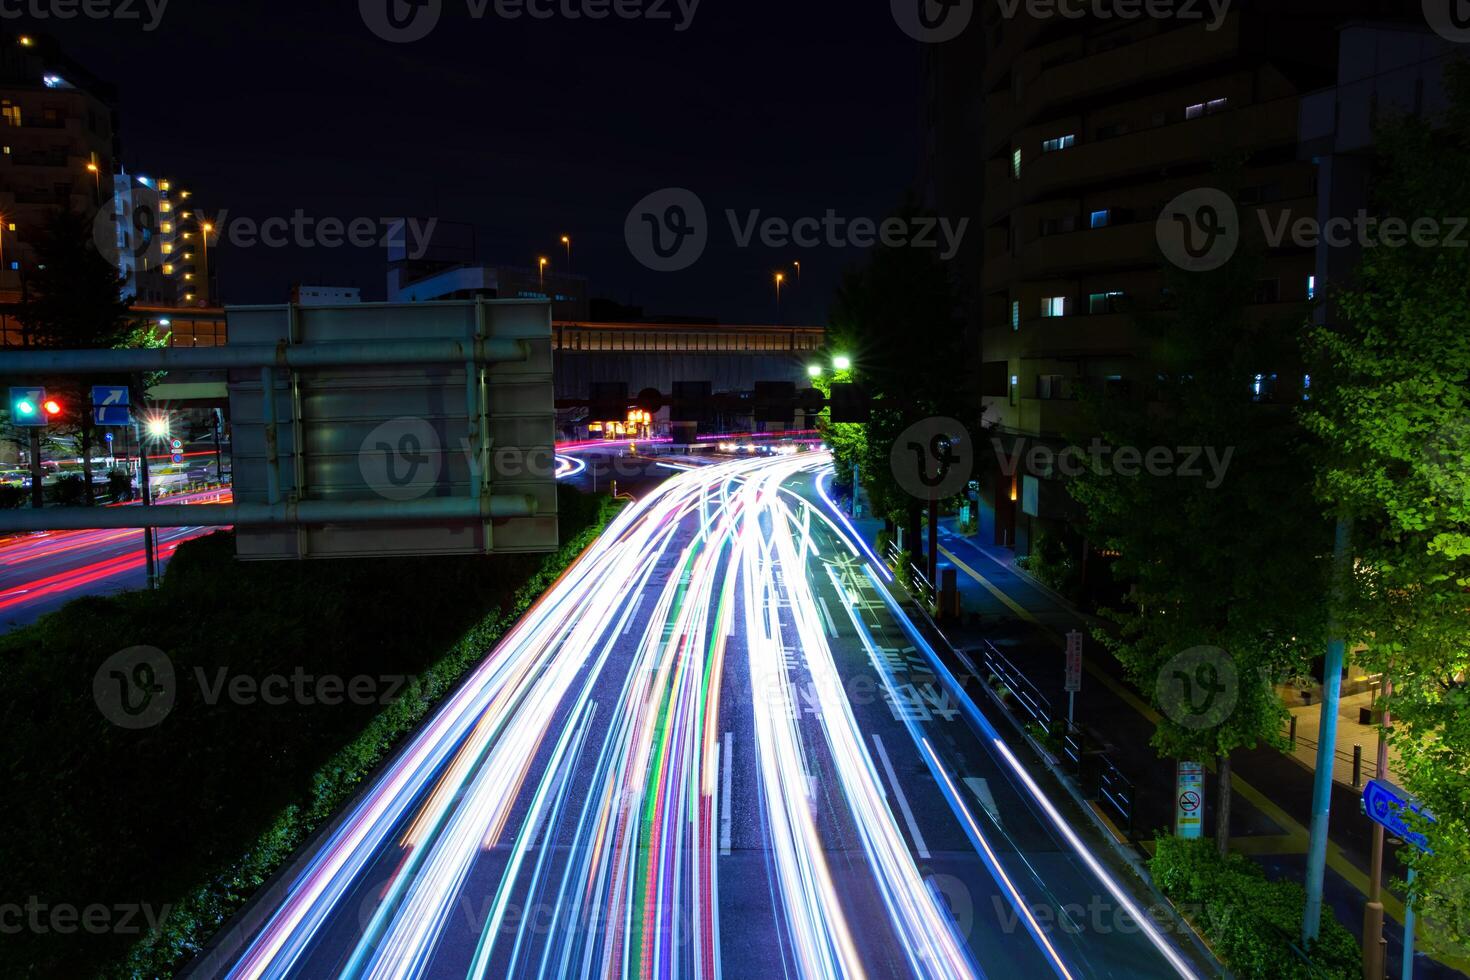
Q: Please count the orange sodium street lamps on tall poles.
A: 7